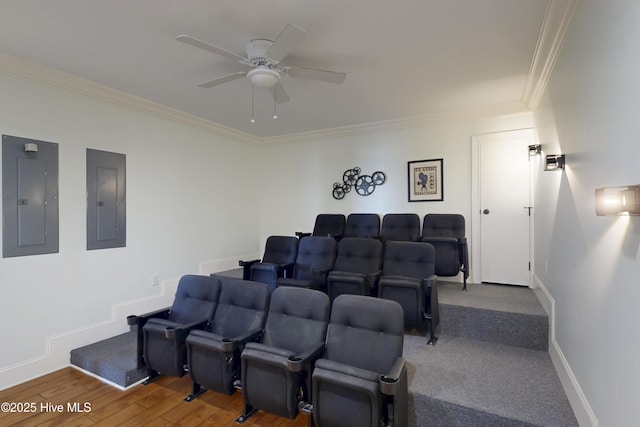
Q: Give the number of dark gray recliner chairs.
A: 12